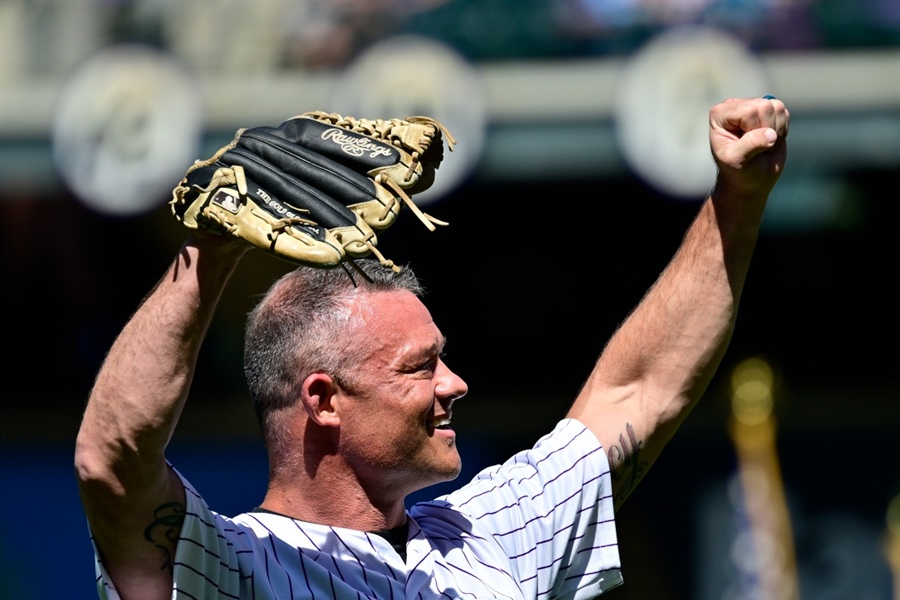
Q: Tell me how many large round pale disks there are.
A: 3